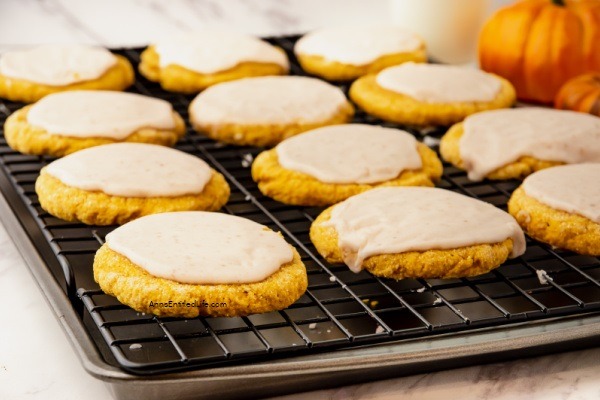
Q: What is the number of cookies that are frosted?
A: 12